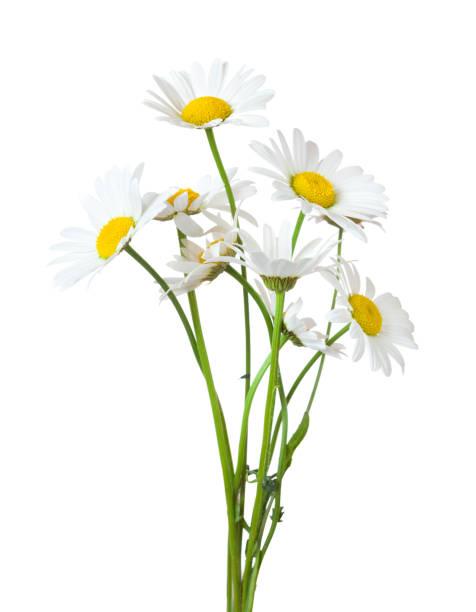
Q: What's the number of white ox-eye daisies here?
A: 8